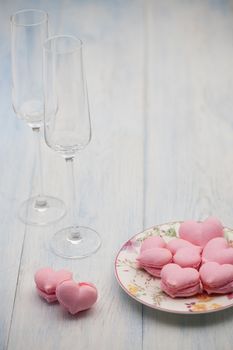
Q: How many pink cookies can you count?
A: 8